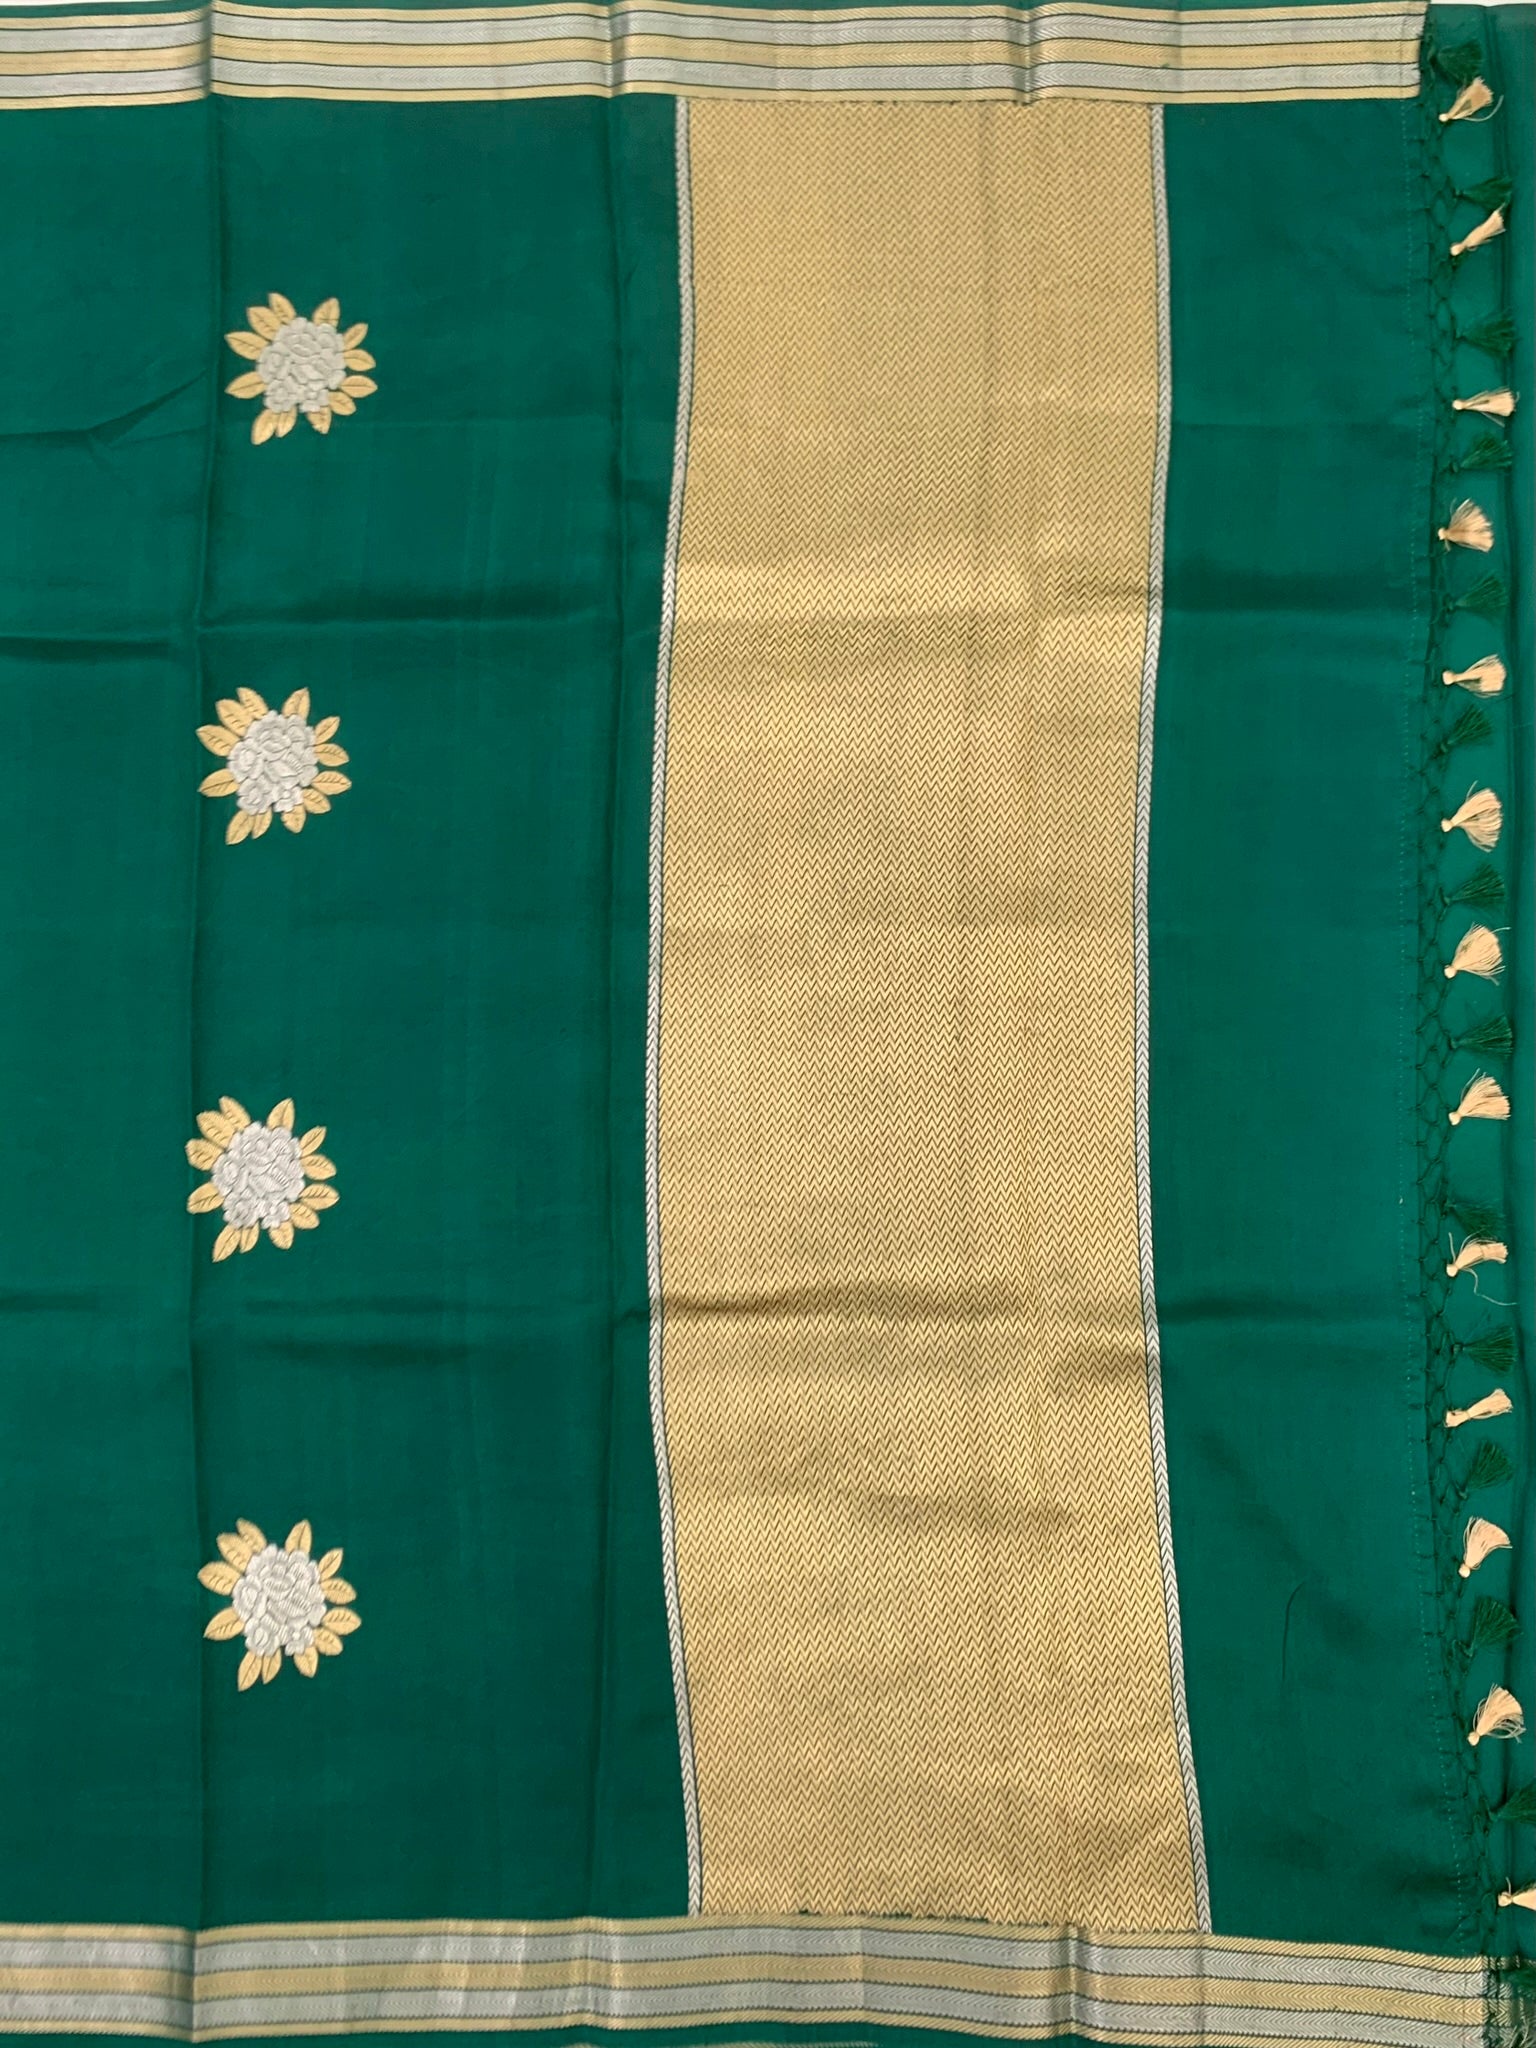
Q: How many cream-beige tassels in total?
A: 13